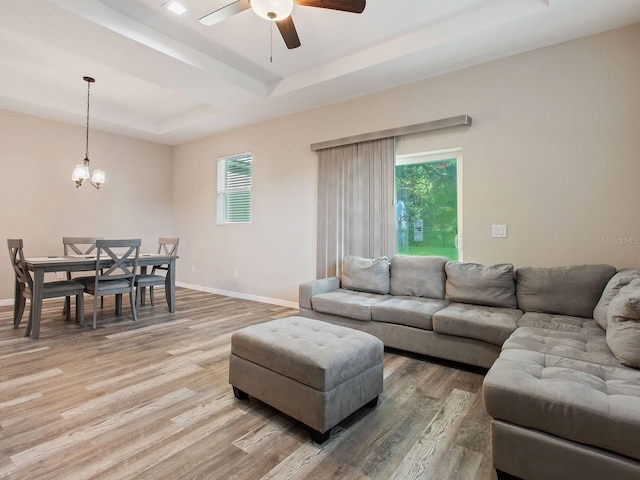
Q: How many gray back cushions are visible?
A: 6